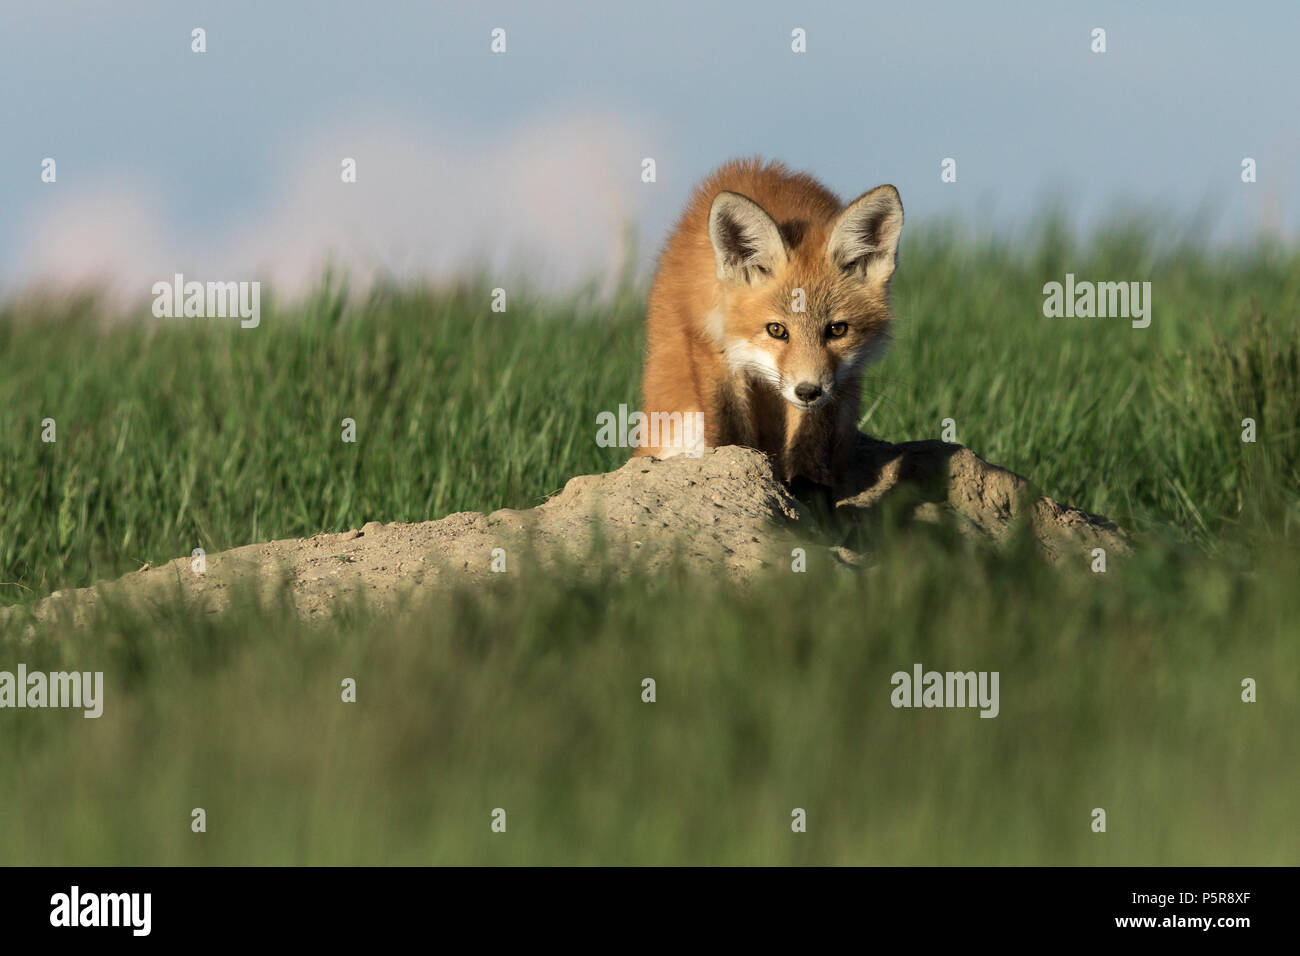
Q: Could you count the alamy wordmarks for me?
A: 6